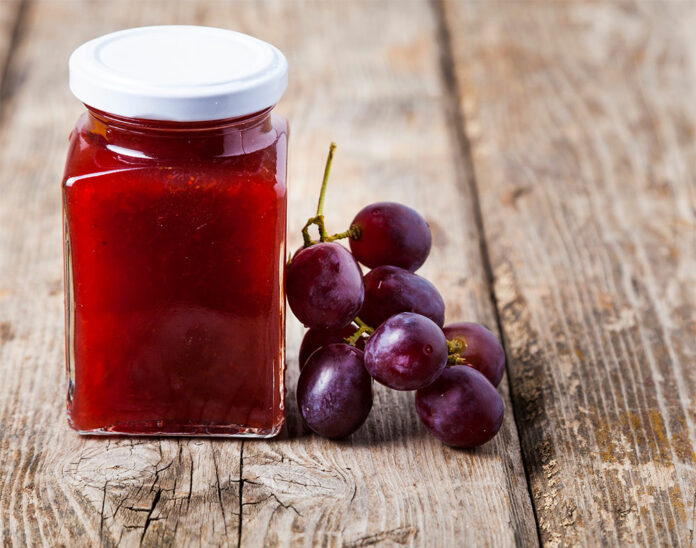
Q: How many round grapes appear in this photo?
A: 8